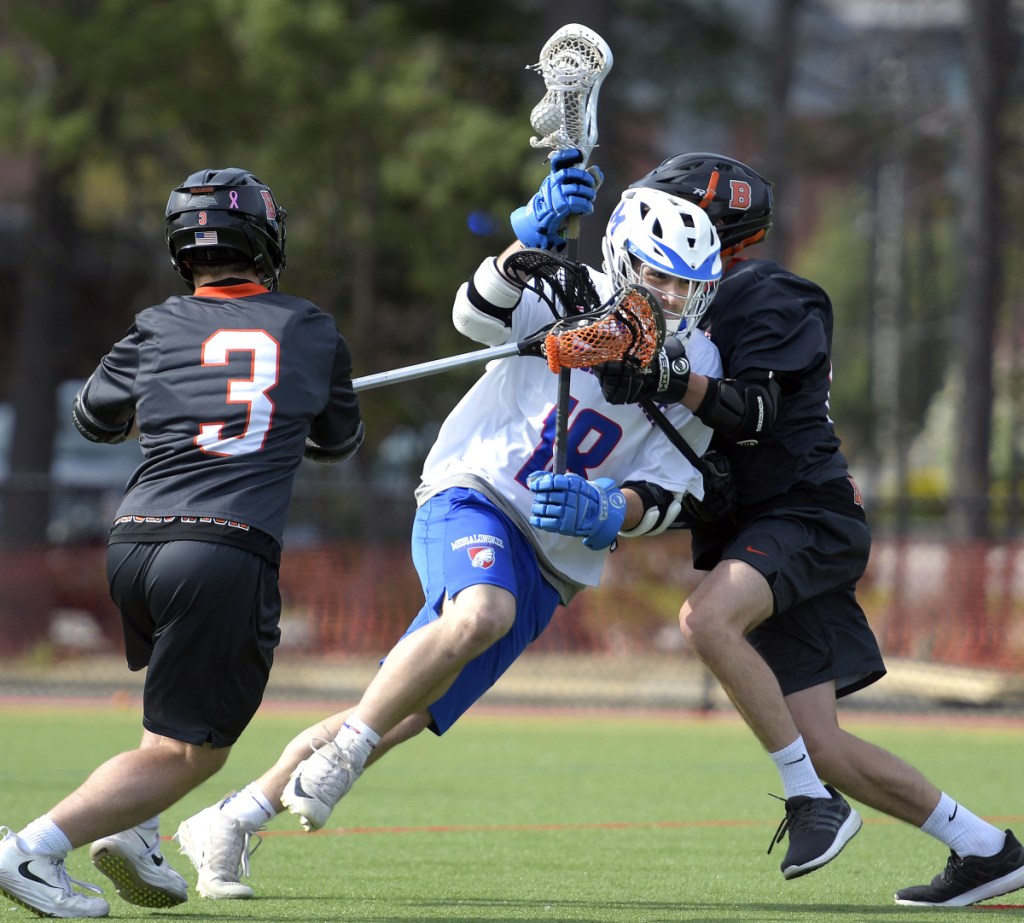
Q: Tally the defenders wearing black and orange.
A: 2